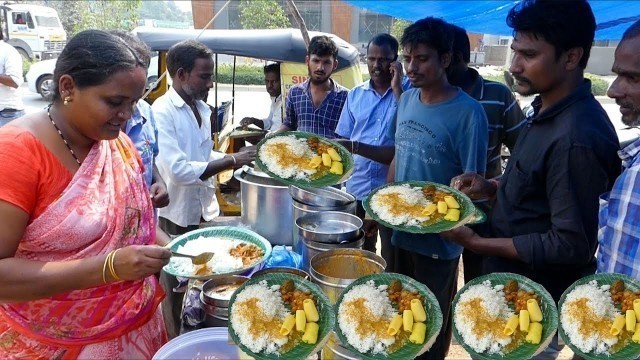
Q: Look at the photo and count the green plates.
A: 7